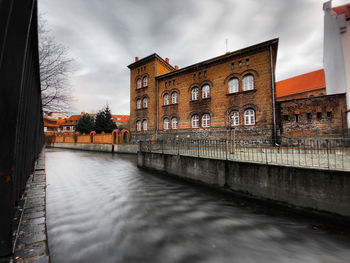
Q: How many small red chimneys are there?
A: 3